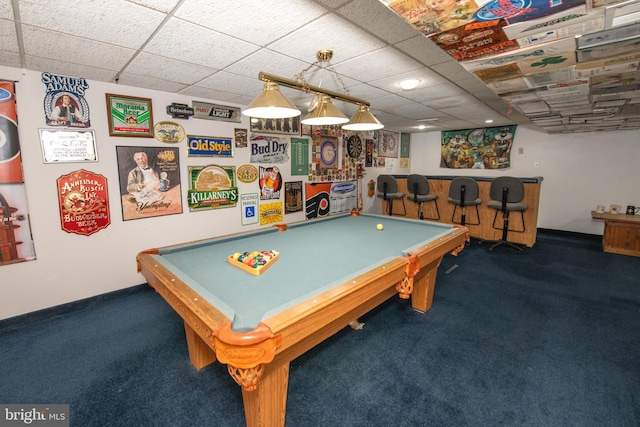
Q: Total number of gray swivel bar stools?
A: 4